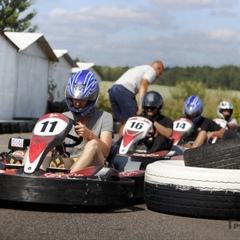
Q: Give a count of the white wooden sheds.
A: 4